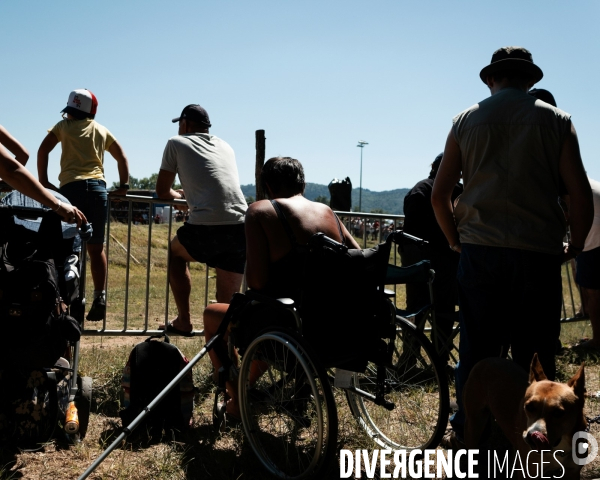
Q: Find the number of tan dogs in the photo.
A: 1